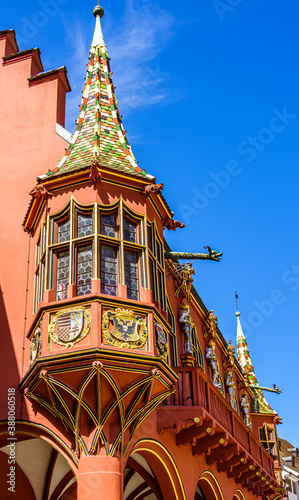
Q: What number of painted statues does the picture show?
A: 4